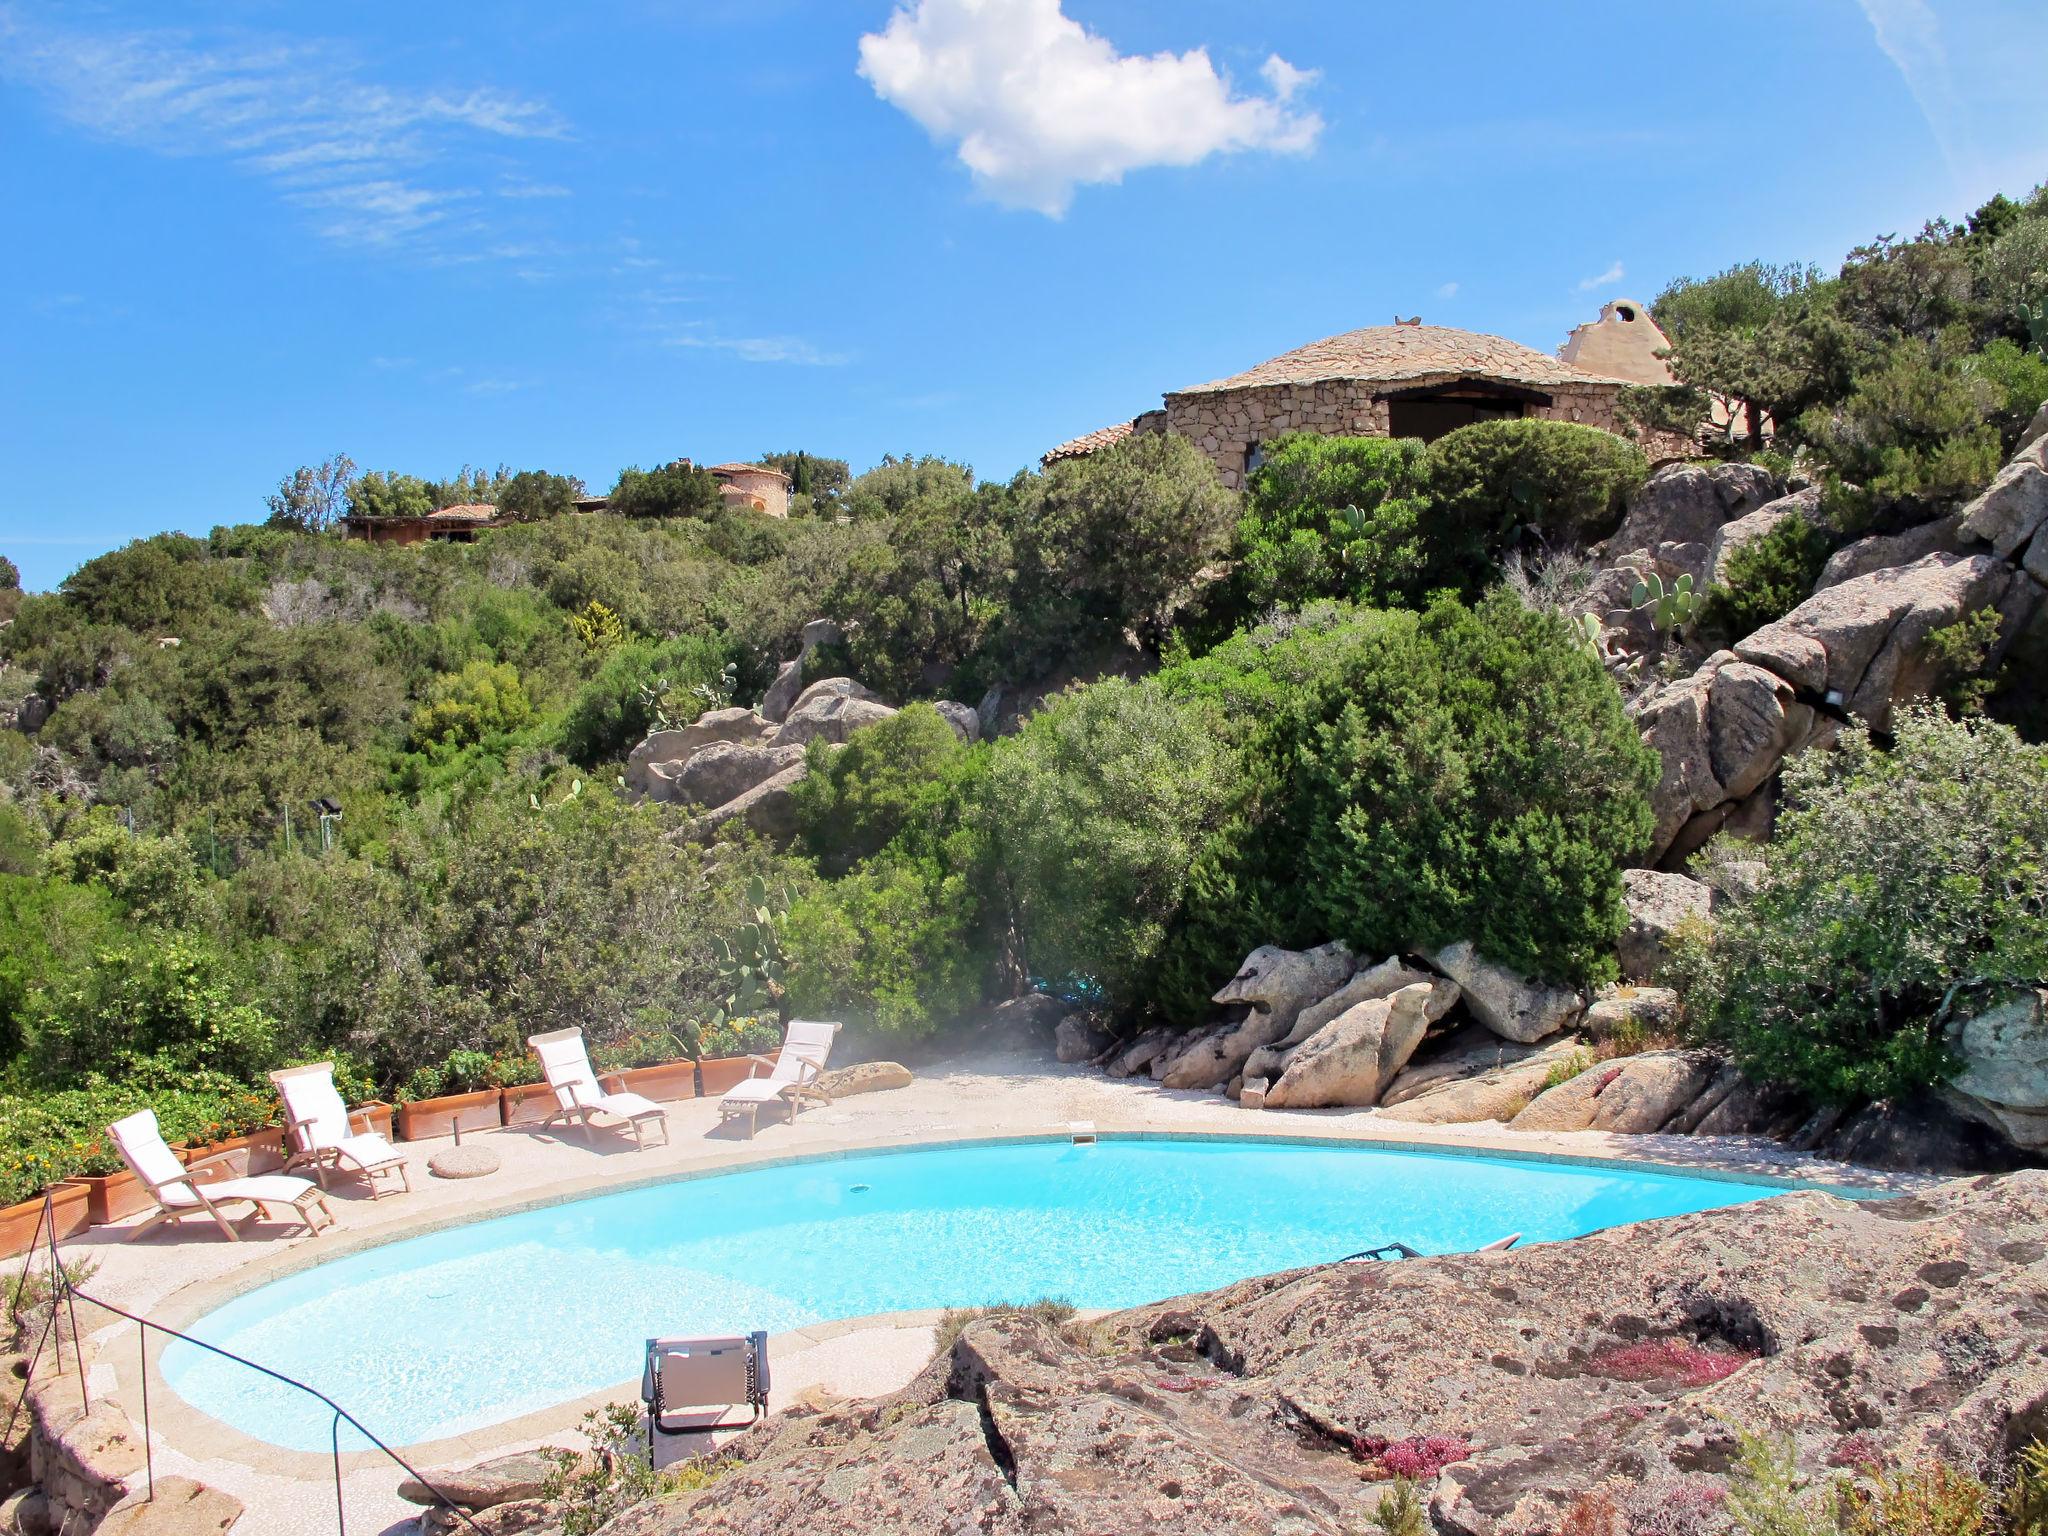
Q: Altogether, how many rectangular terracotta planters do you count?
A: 8